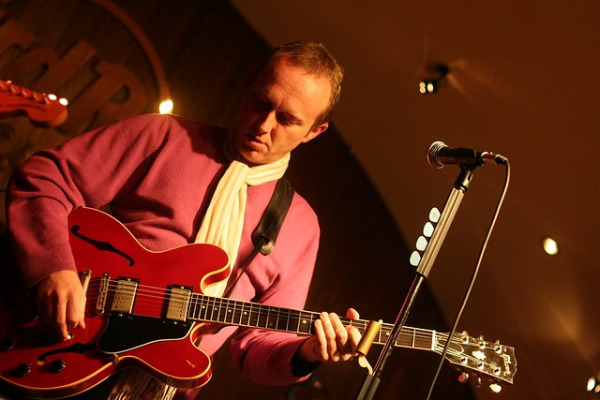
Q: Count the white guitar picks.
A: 4